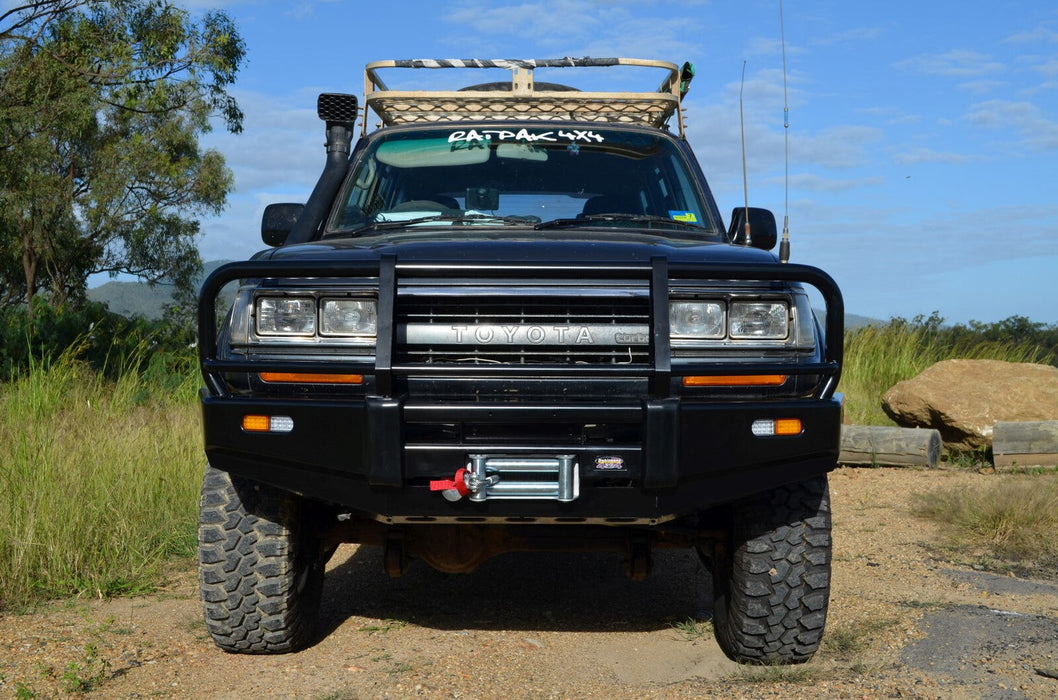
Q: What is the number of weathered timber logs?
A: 2